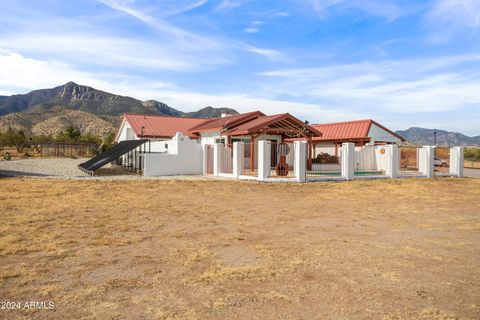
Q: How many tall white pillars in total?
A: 8